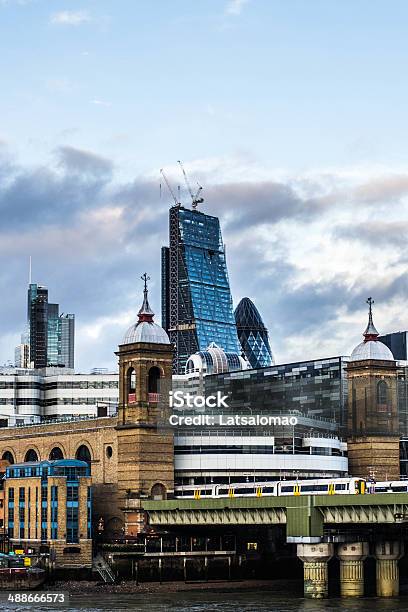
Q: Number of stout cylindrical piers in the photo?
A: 3